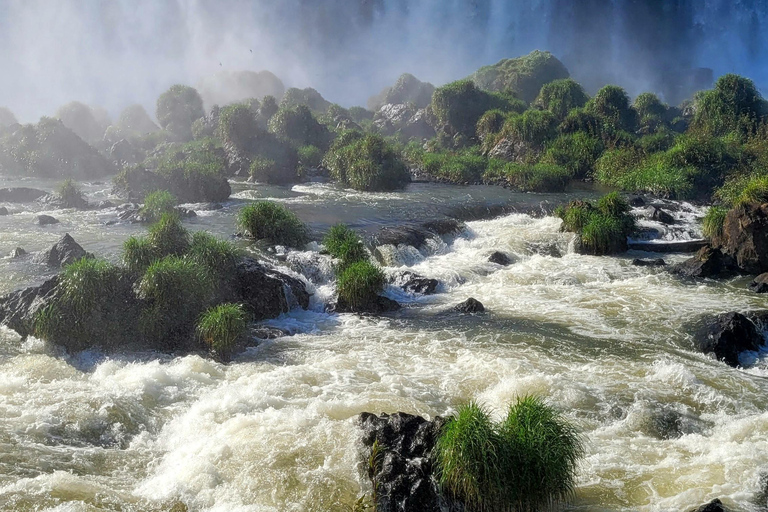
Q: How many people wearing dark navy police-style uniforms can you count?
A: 0